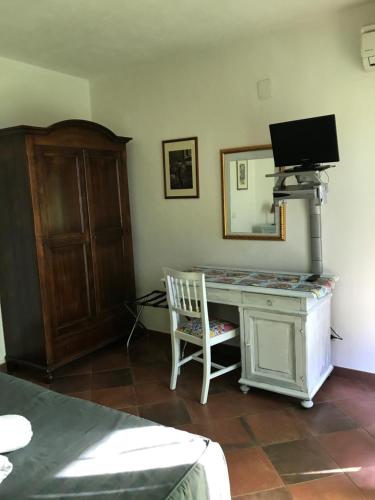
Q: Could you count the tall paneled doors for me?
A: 2